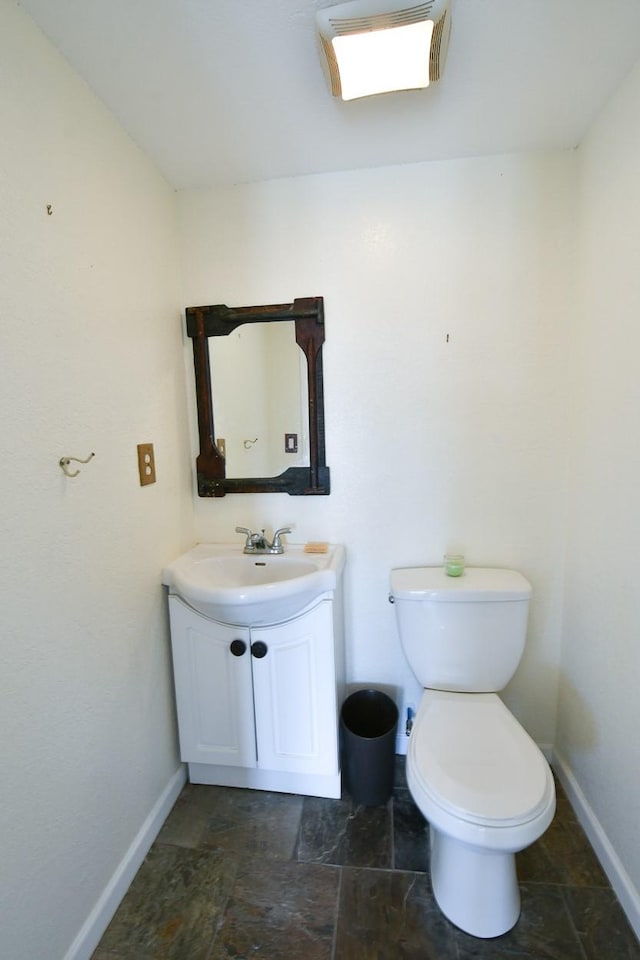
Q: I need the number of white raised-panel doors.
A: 2